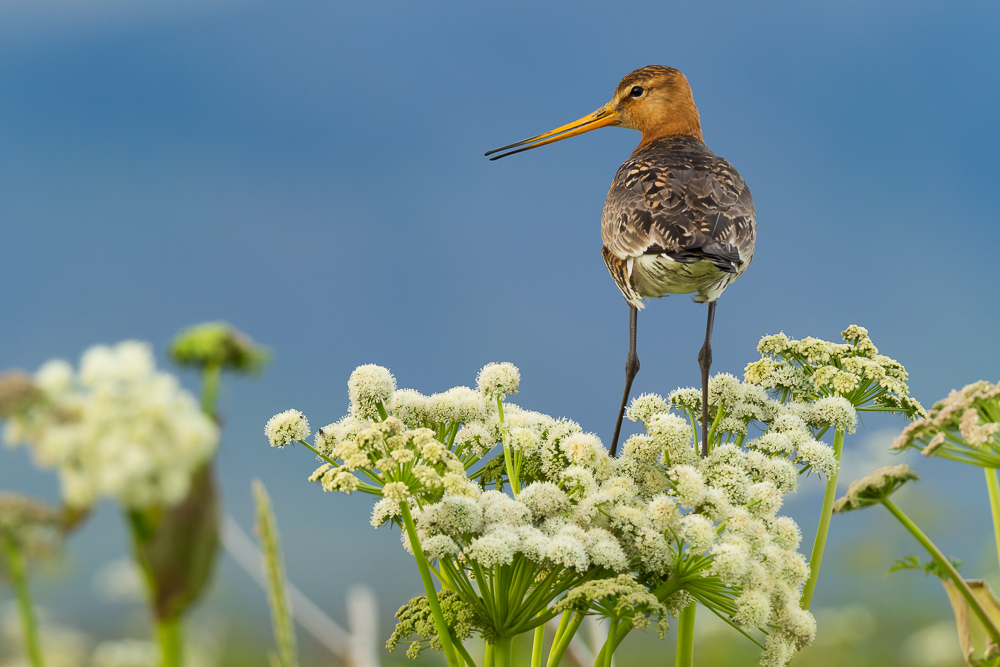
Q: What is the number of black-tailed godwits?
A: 1